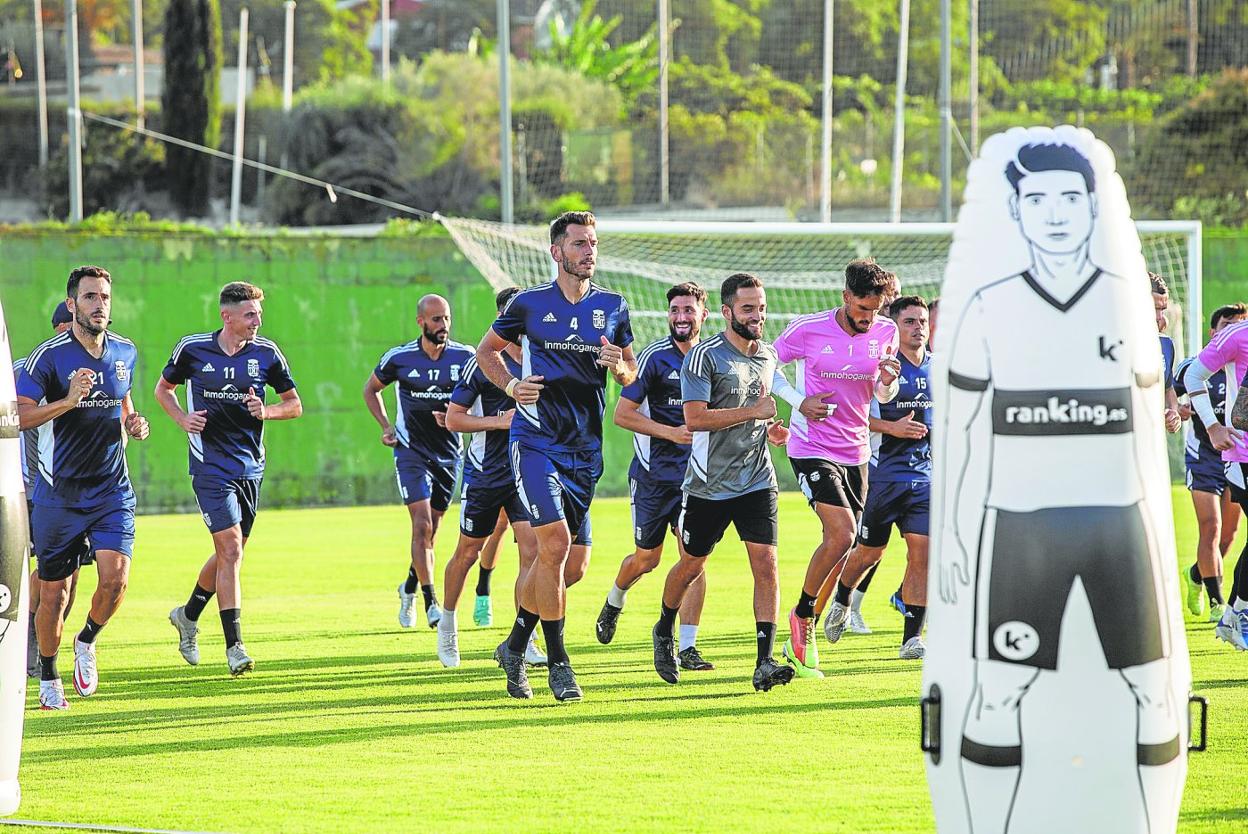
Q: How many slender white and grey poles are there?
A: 13